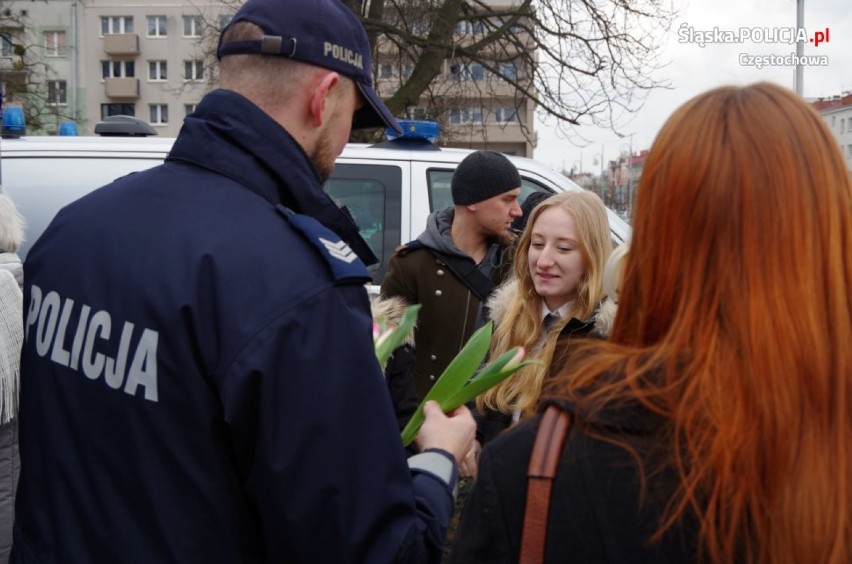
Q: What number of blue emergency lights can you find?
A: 3